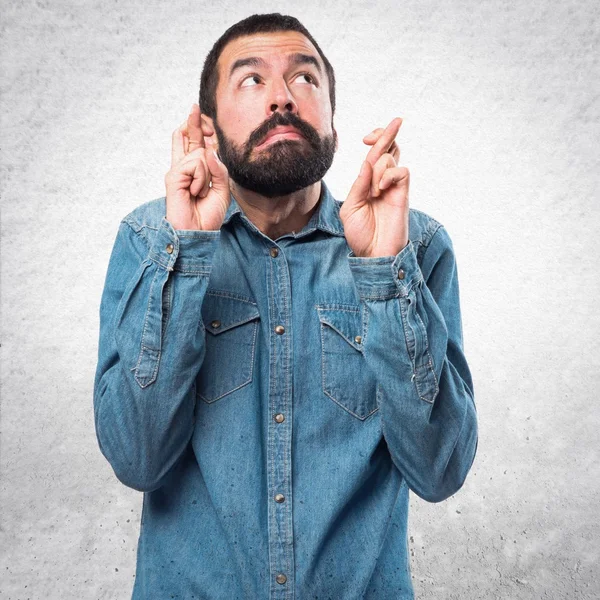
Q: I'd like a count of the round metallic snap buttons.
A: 9